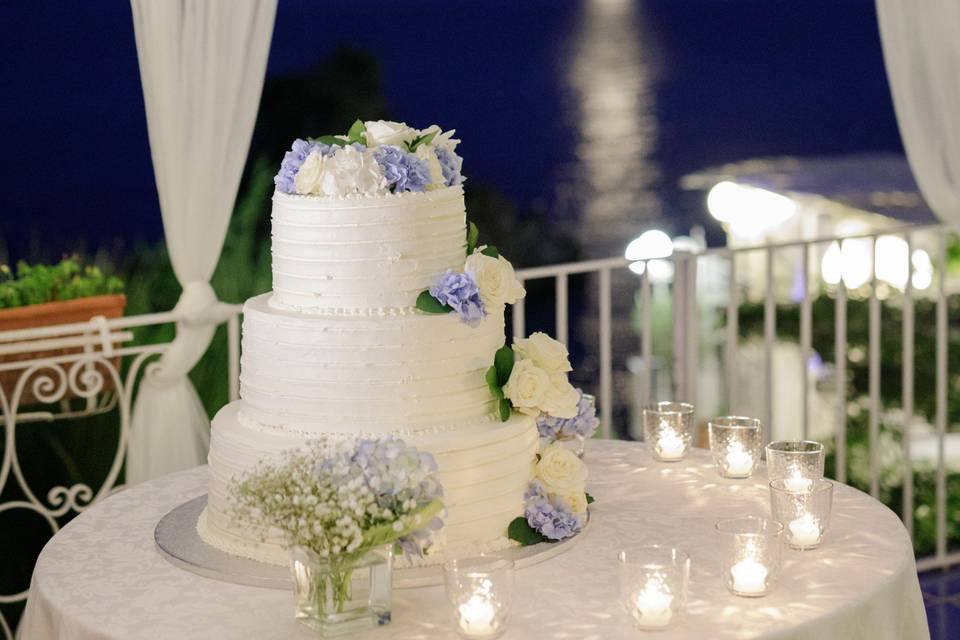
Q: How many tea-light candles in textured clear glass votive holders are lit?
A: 7